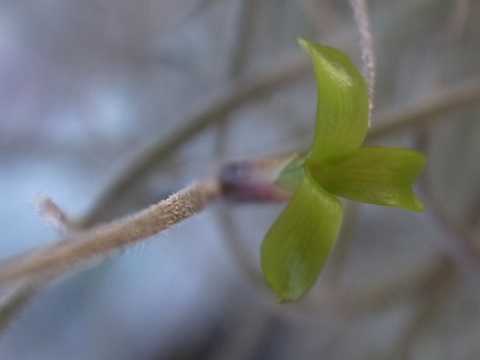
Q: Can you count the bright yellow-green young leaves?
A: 3